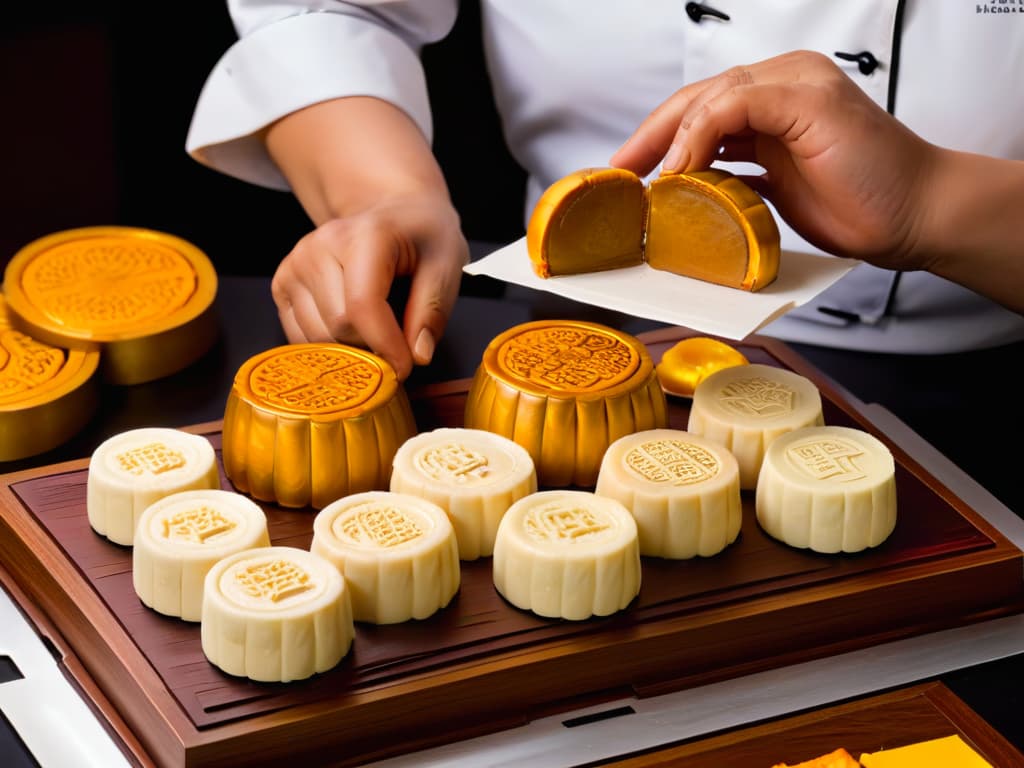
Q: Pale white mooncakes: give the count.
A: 9